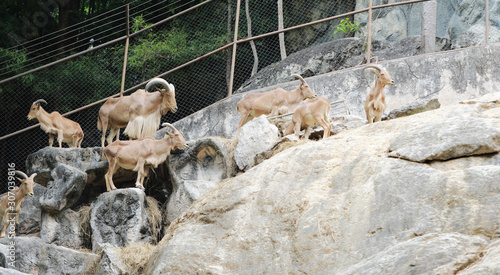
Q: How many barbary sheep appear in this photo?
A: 7